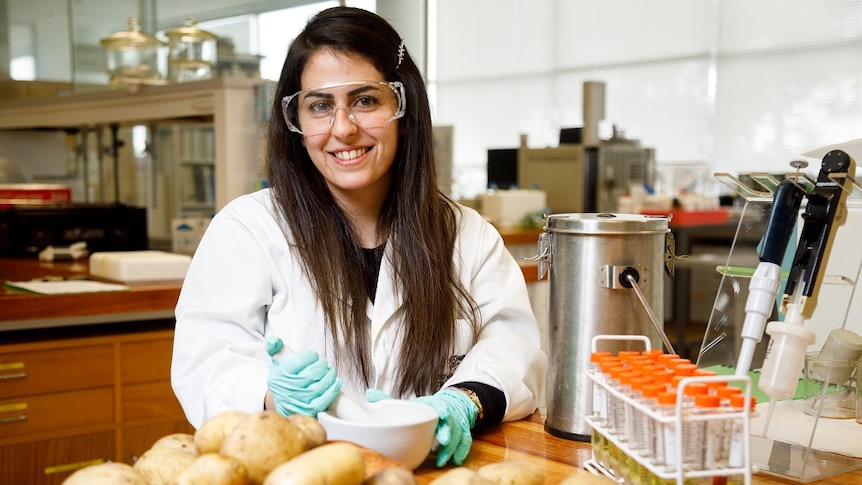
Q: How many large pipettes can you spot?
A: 2